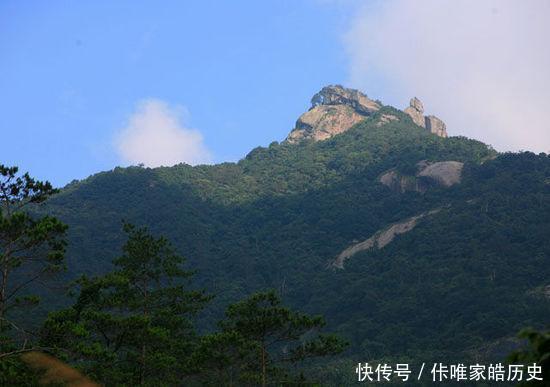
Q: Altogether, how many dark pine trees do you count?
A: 3